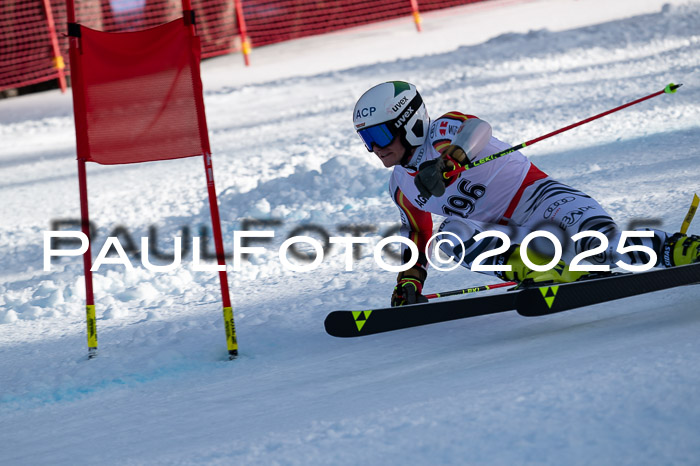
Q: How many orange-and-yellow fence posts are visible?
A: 3